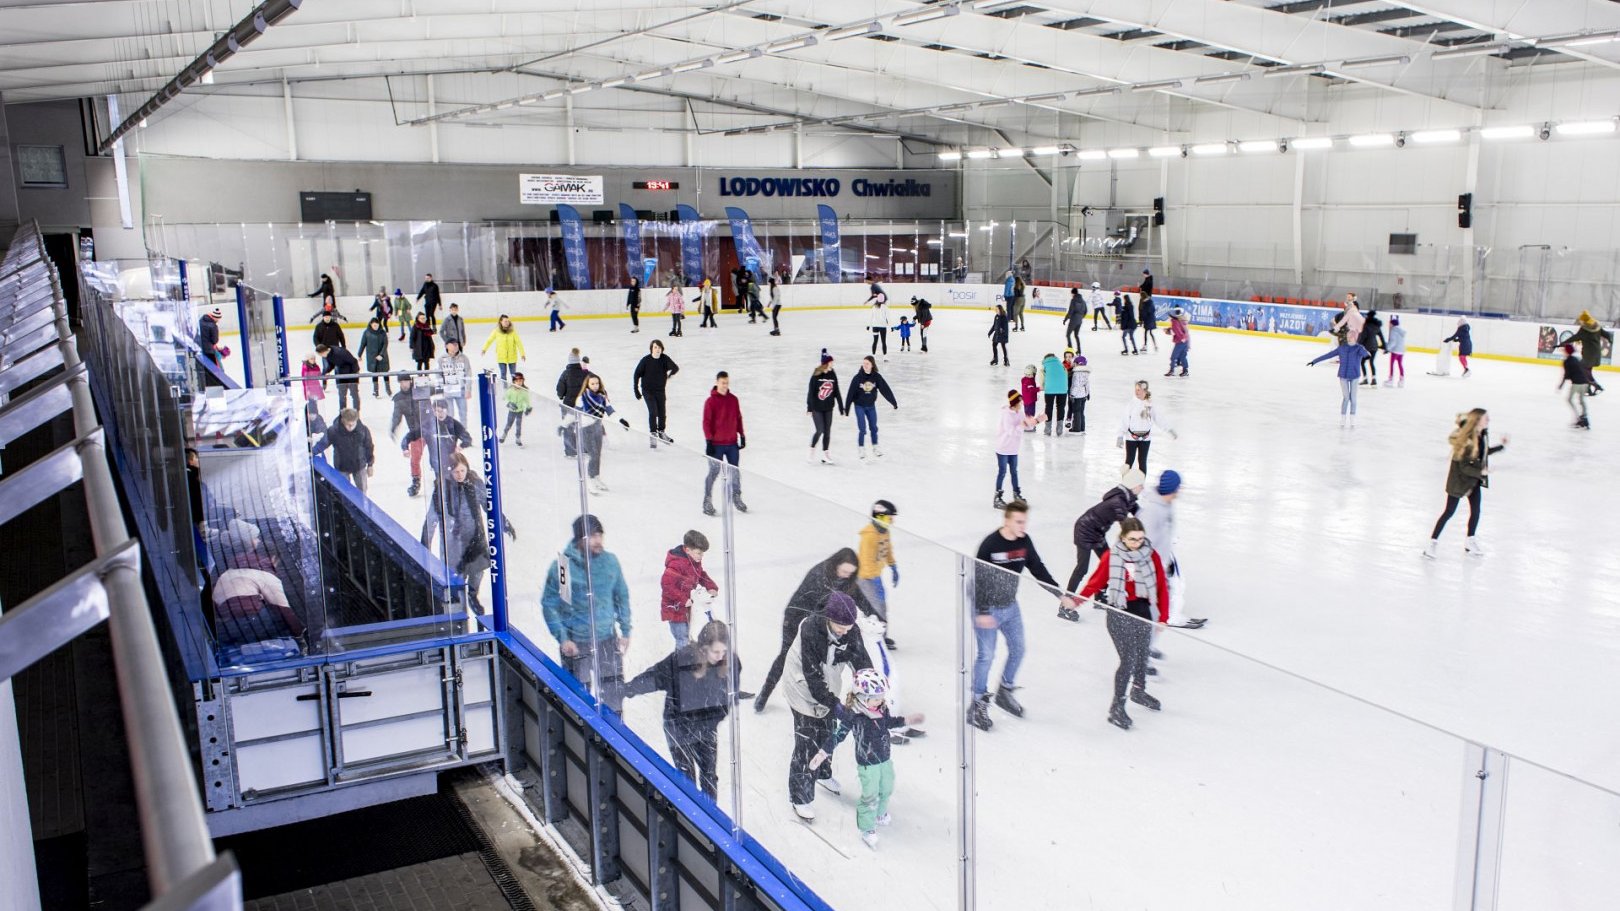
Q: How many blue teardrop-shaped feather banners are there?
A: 5